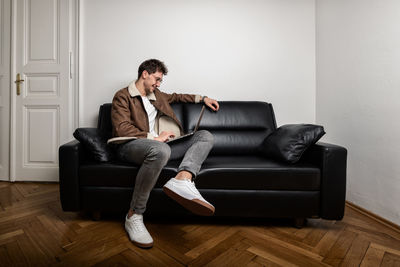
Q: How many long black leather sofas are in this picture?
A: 1